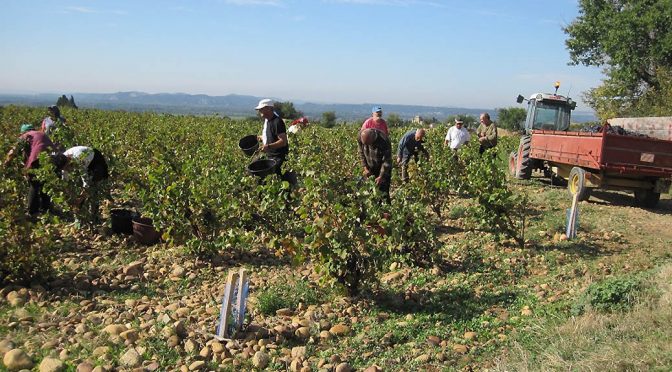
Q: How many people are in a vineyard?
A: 10